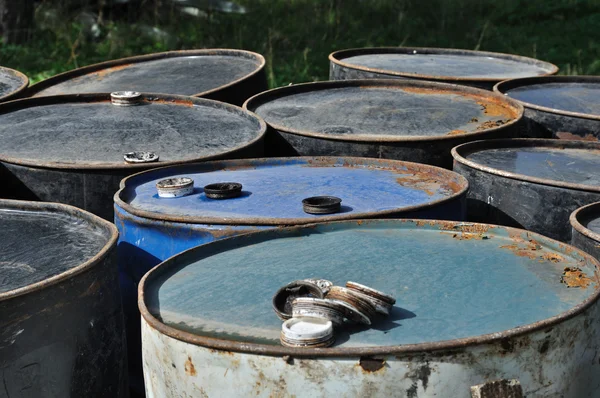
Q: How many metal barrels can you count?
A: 11